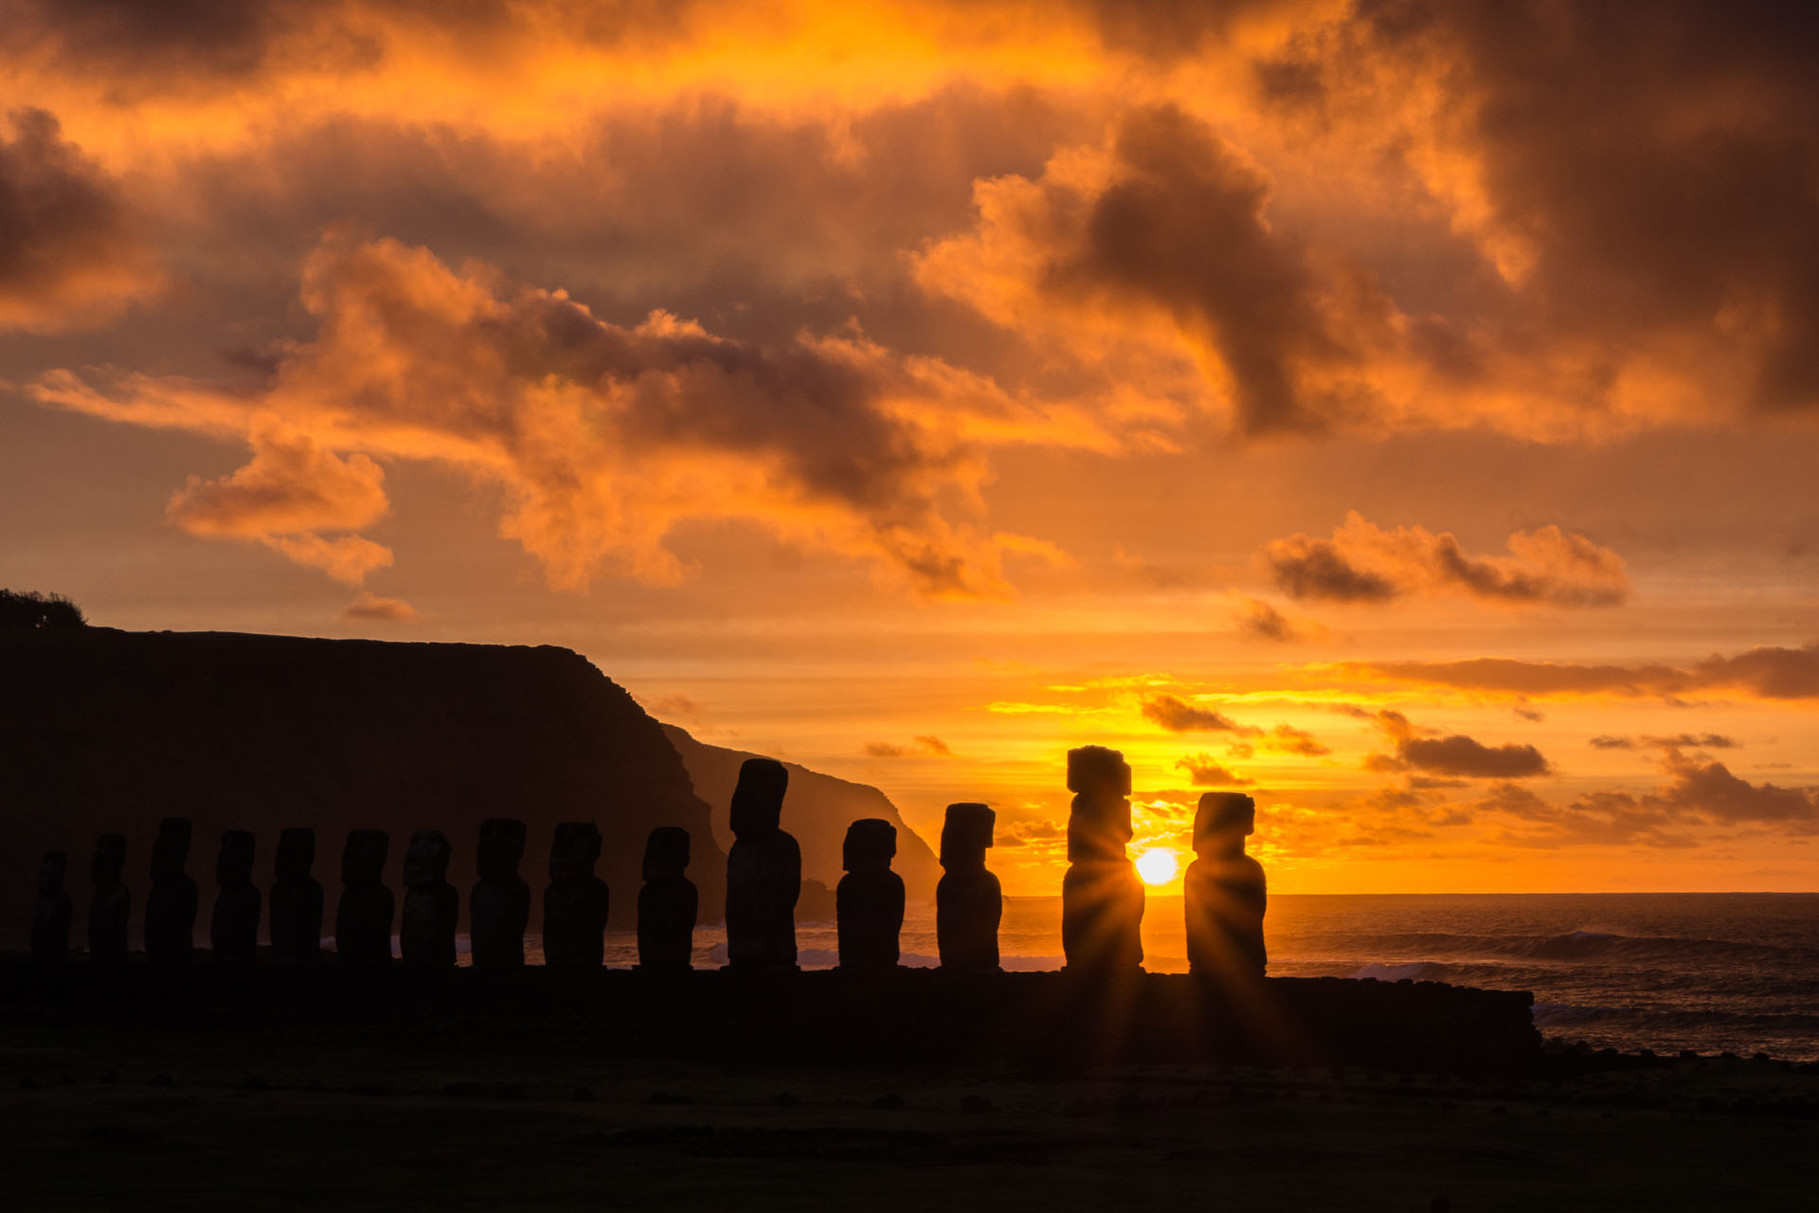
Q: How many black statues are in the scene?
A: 15